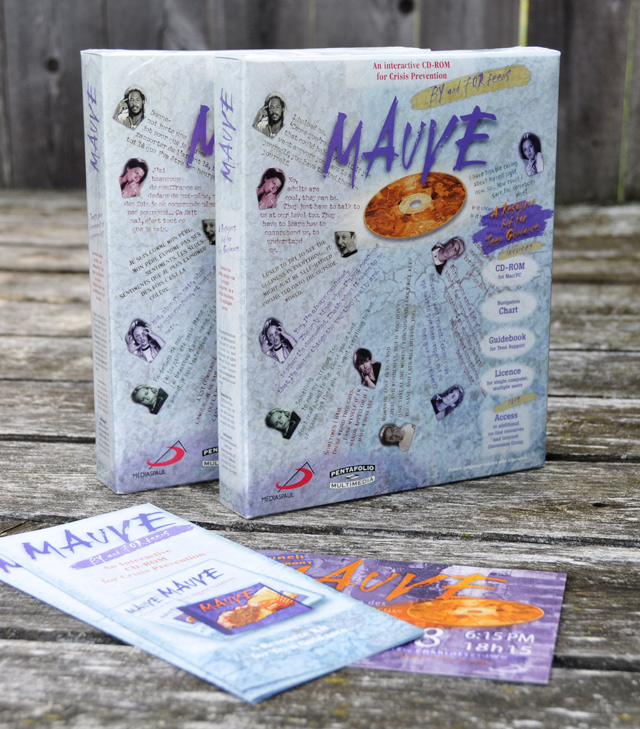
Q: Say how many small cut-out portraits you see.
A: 15